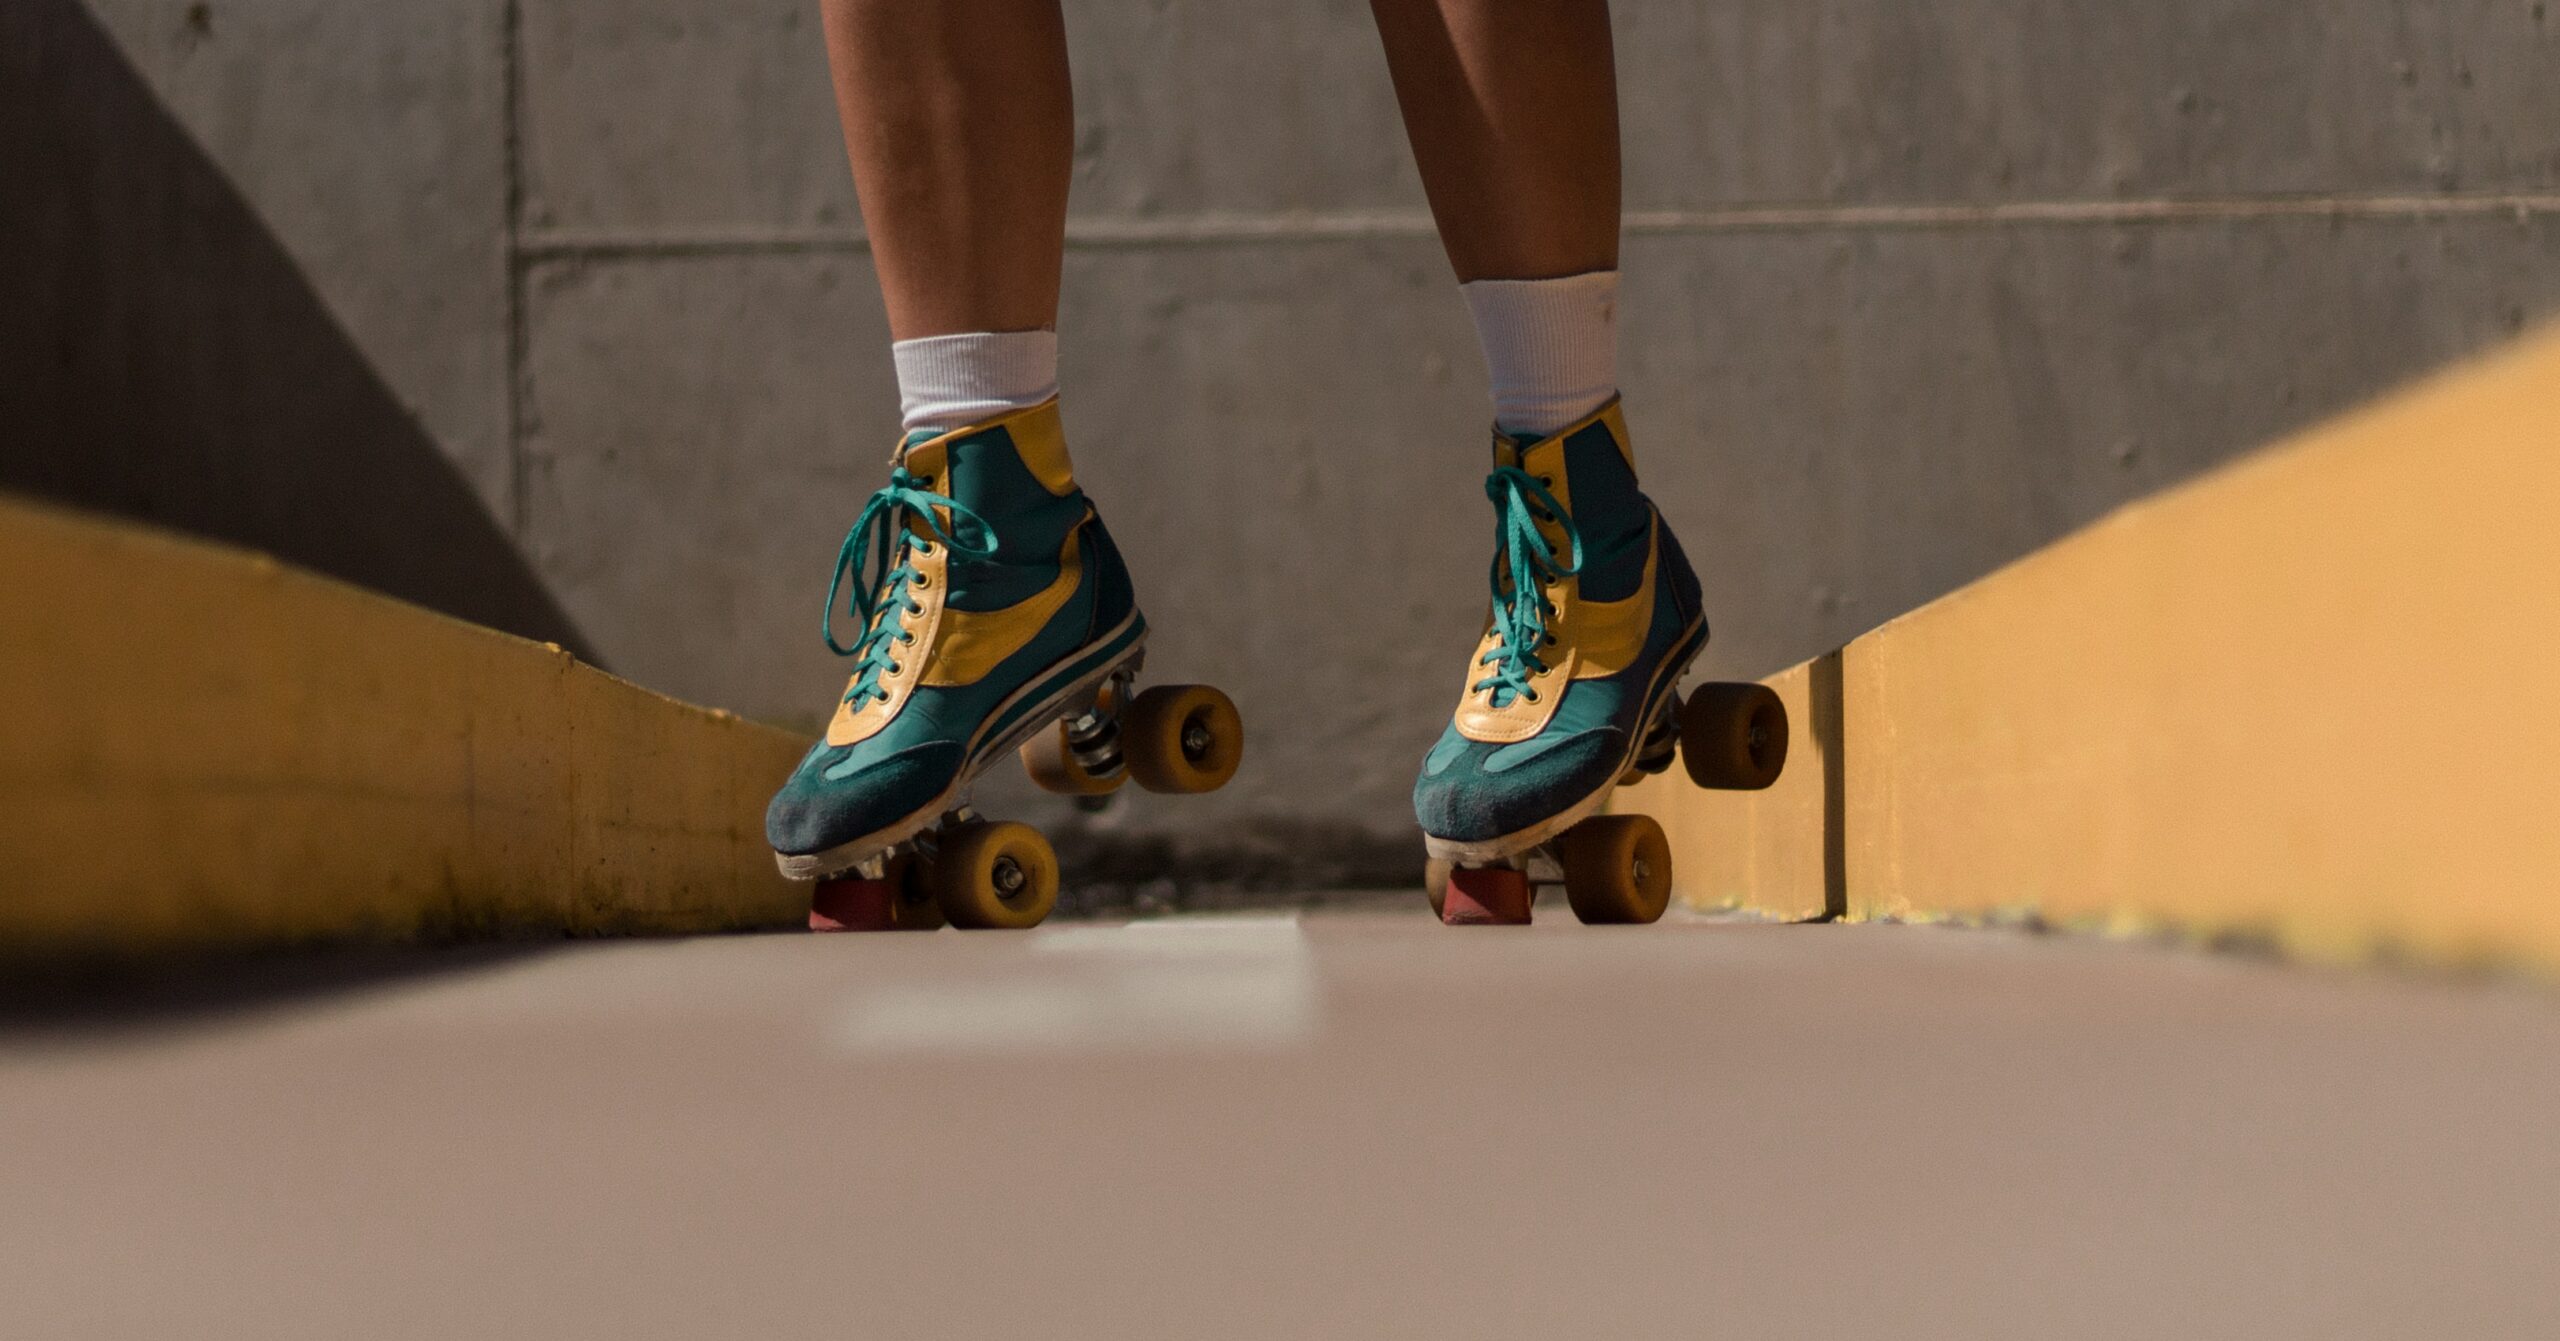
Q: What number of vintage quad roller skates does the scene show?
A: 2